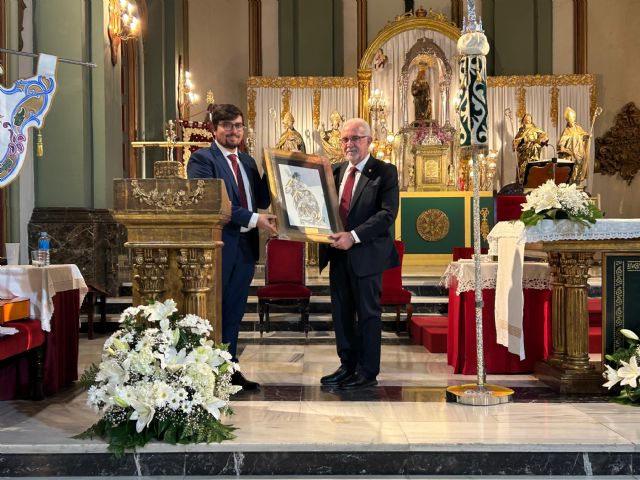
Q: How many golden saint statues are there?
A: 4